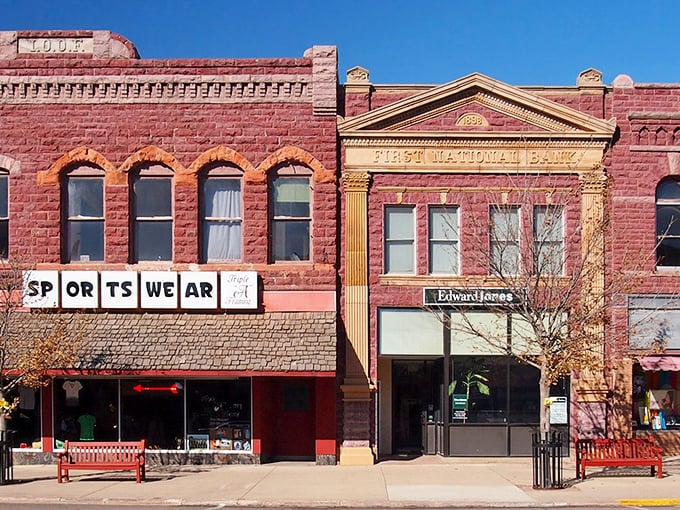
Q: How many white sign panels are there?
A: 6